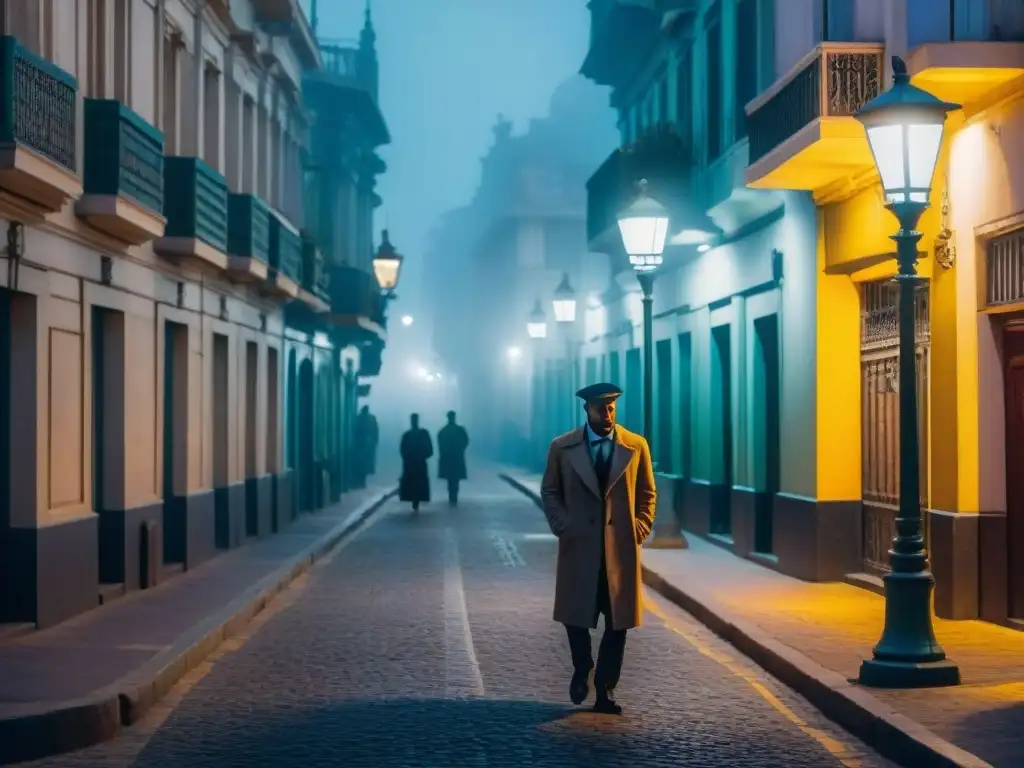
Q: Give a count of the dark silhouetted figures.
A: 3